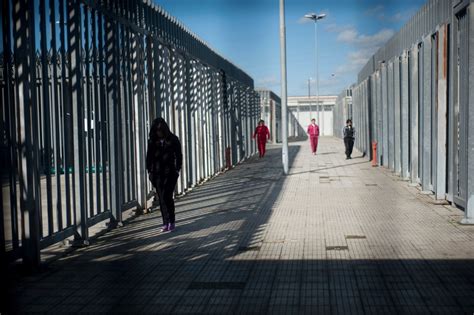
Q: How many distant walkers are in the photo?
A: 3